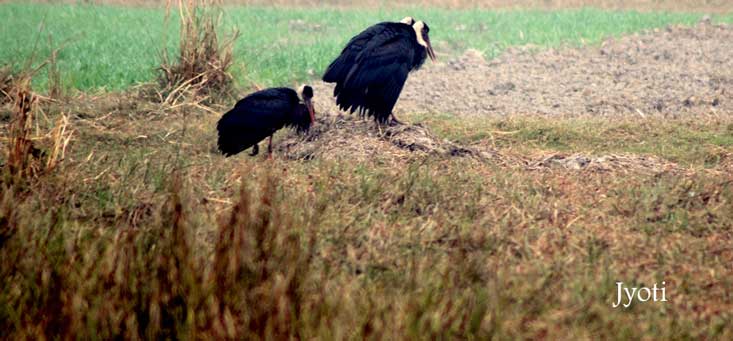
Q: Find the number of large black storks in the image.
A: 3